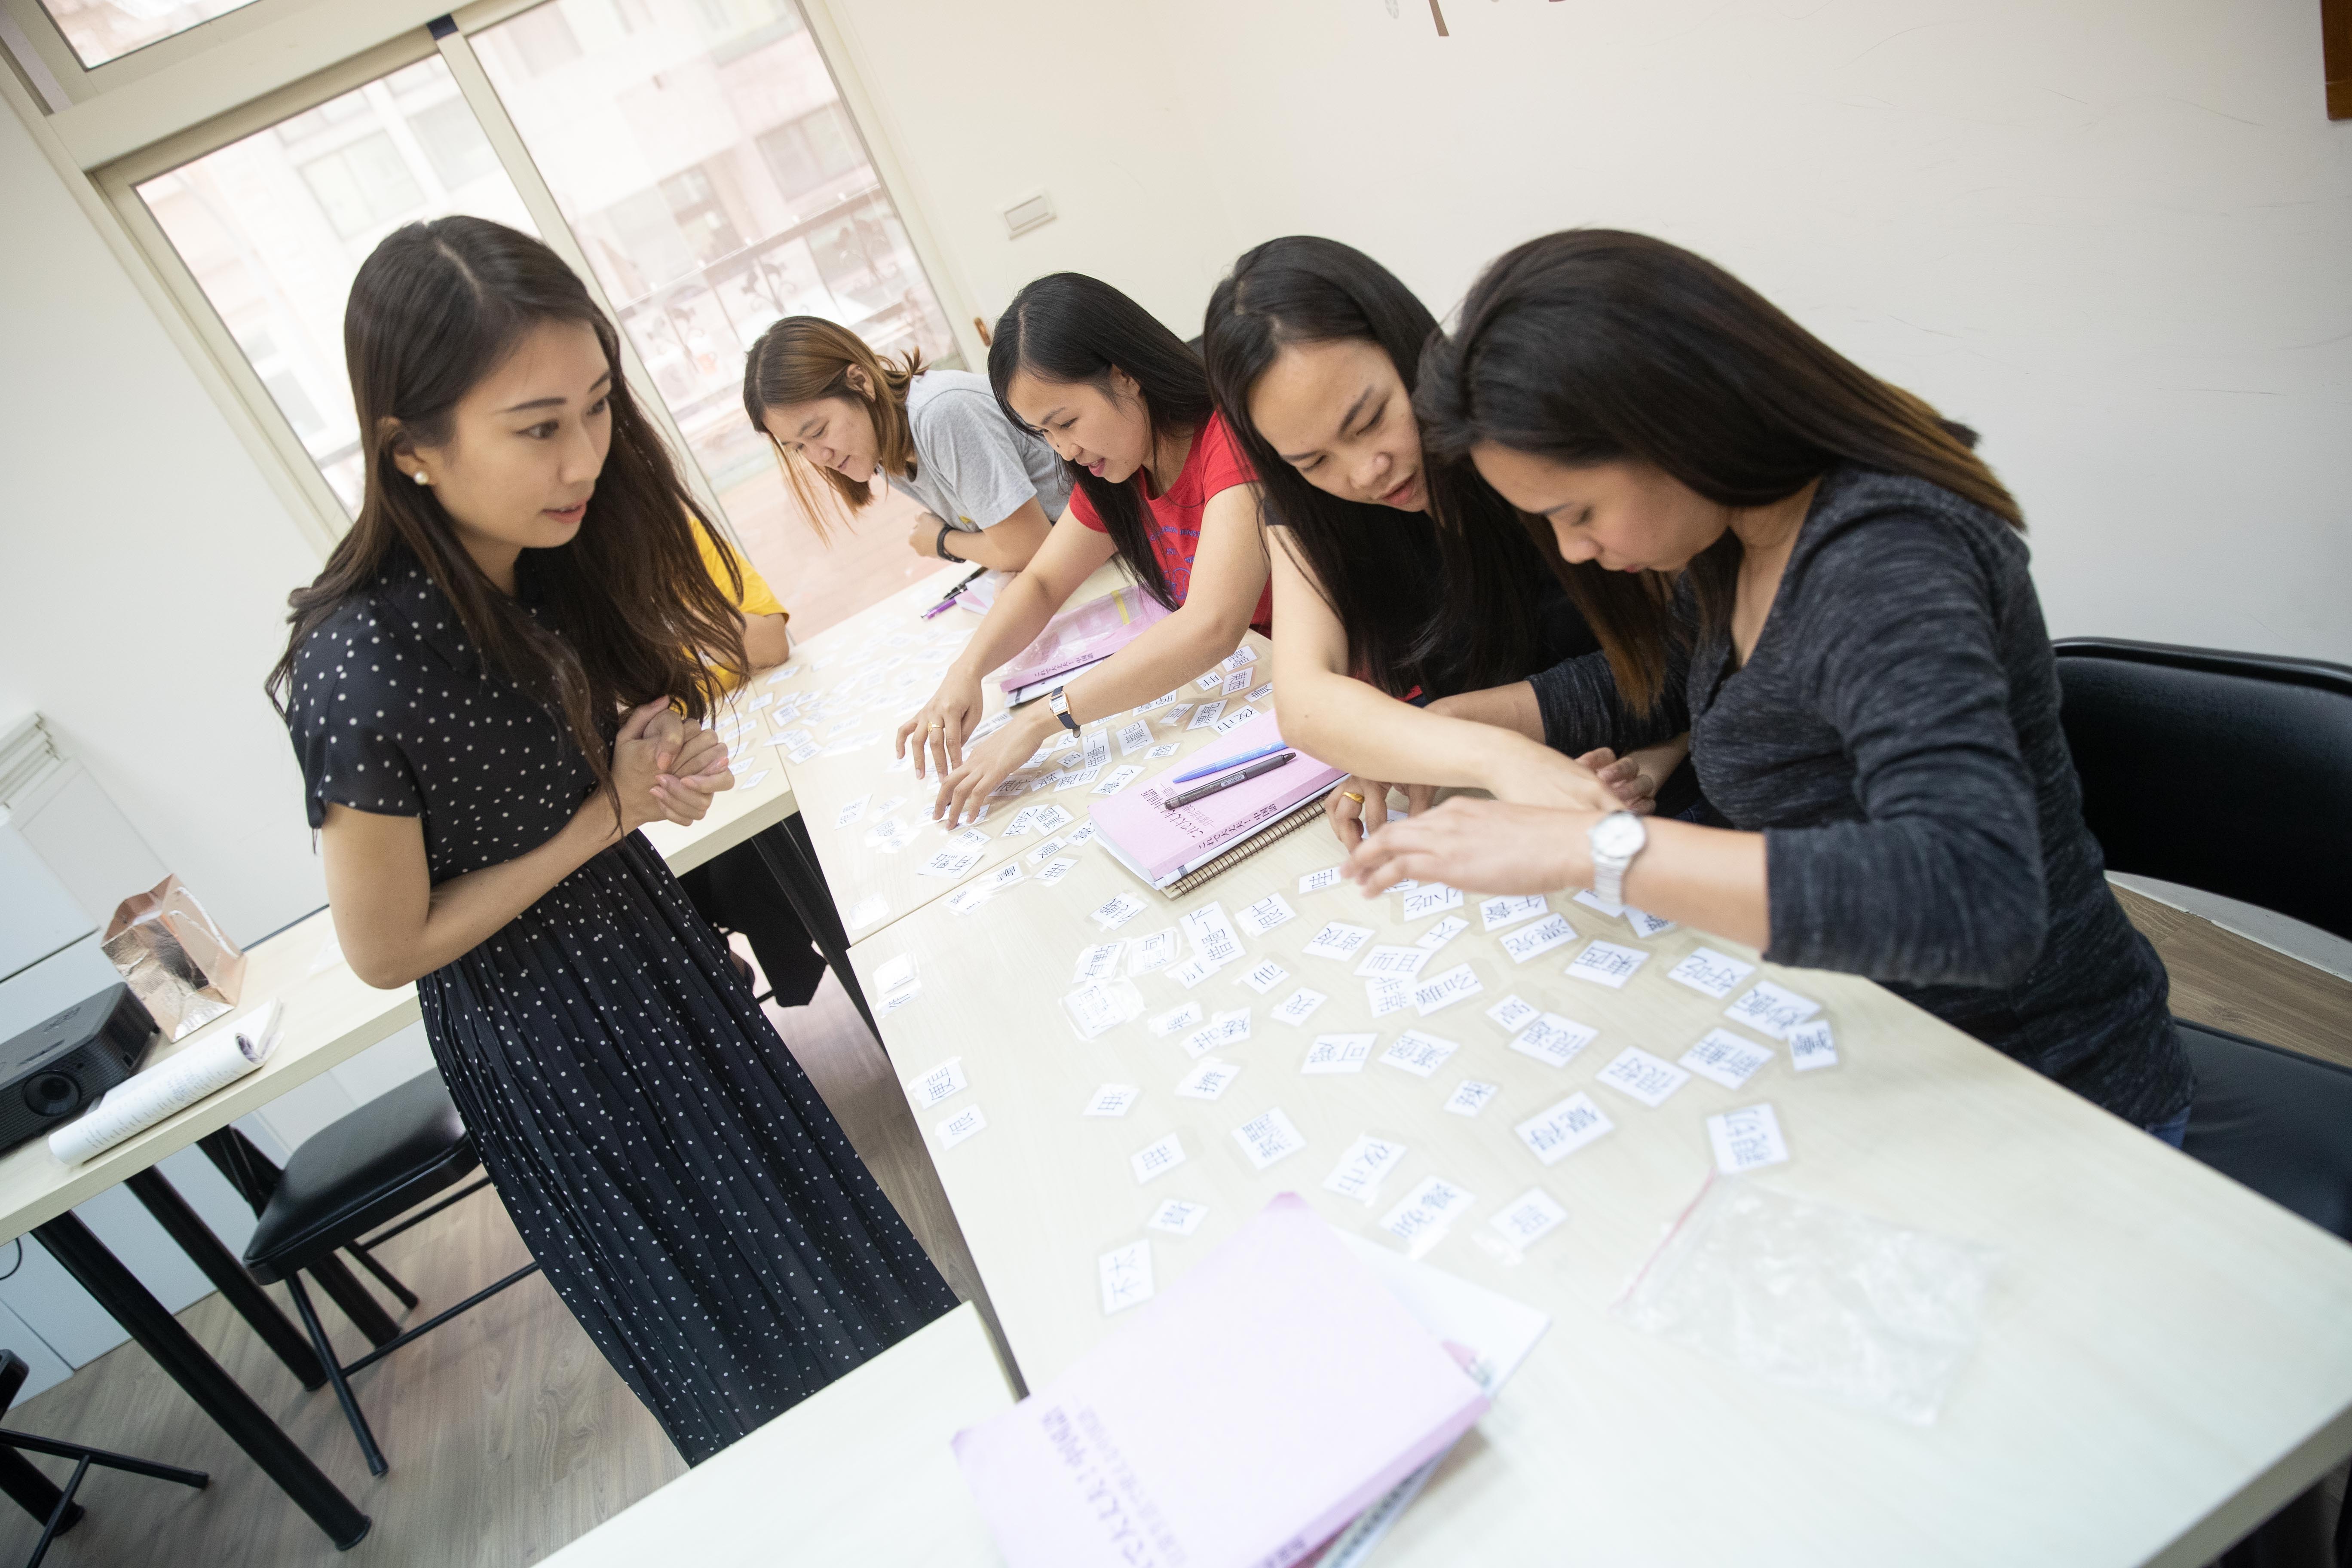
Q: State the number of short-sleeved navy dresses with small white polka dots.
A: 1